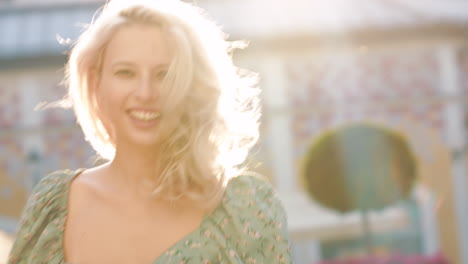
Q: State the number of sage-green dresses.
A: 1